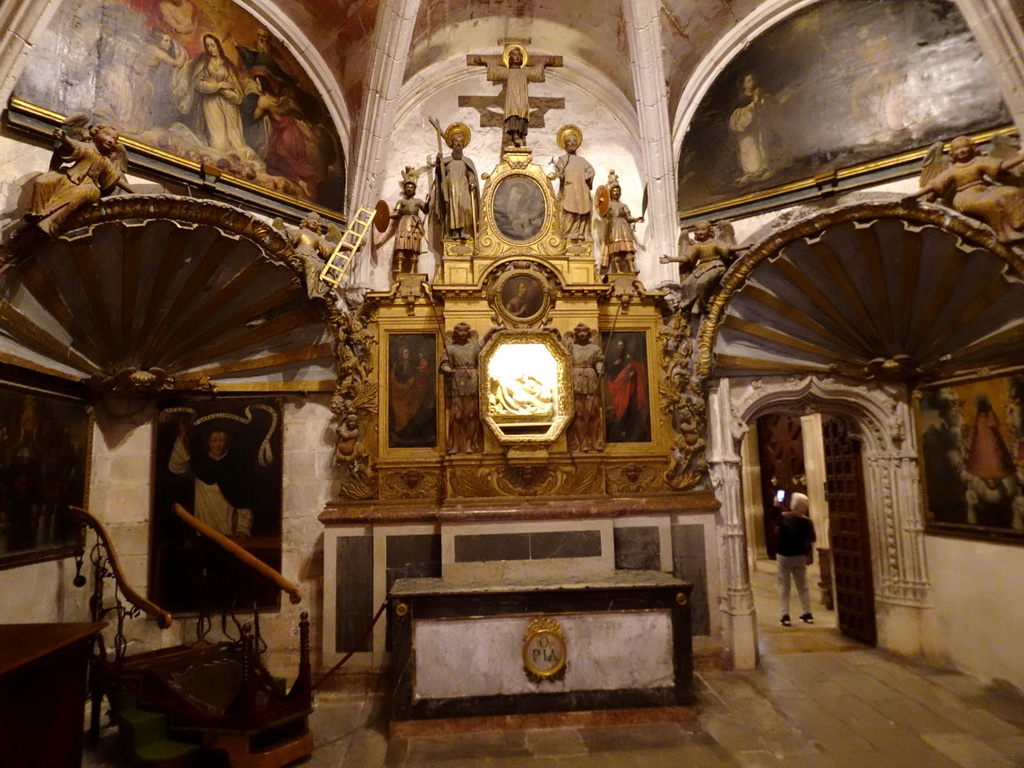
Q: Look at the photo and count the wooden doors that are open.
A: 1